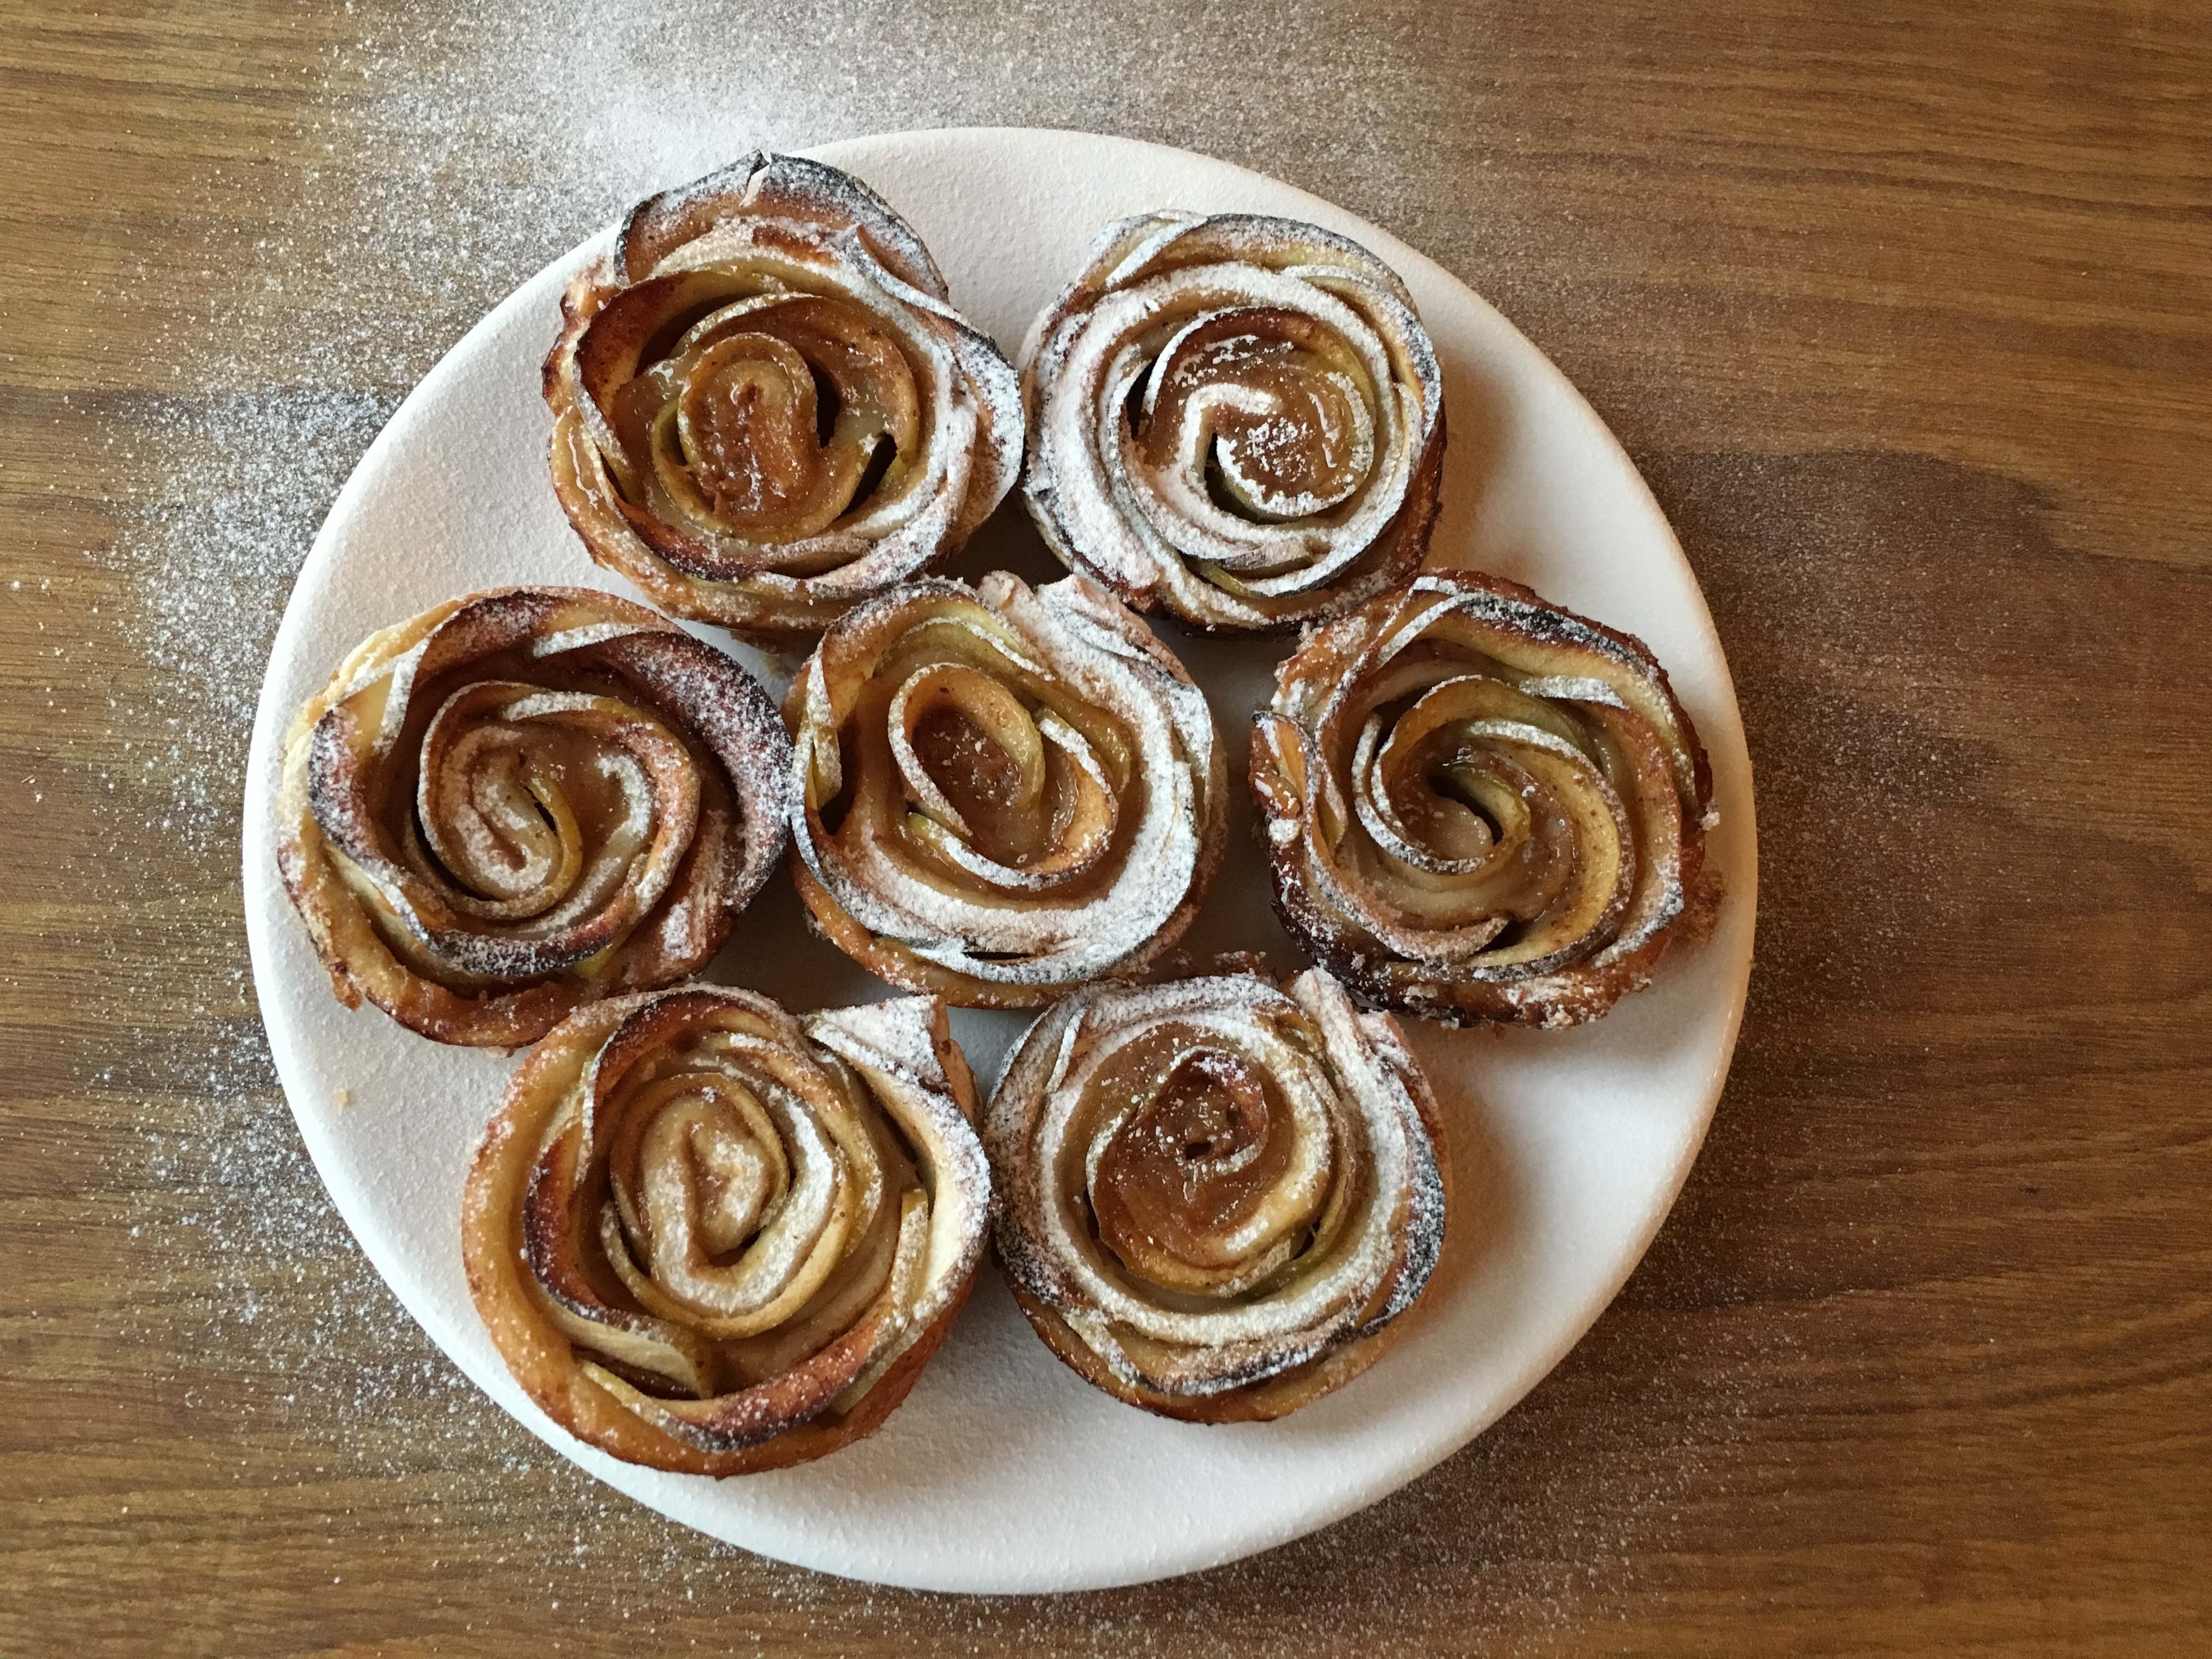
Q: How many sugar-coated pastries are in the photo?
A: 7